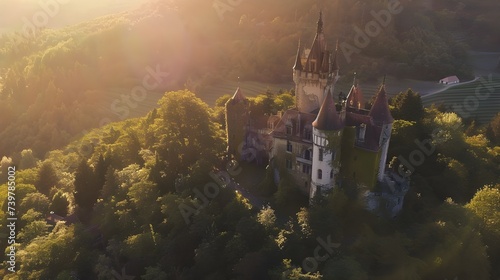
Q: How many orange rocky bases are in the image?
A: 0